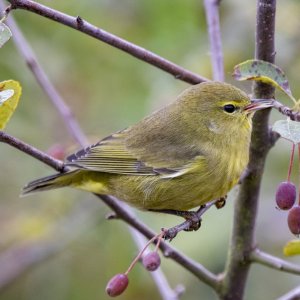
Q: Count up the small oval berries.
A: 4